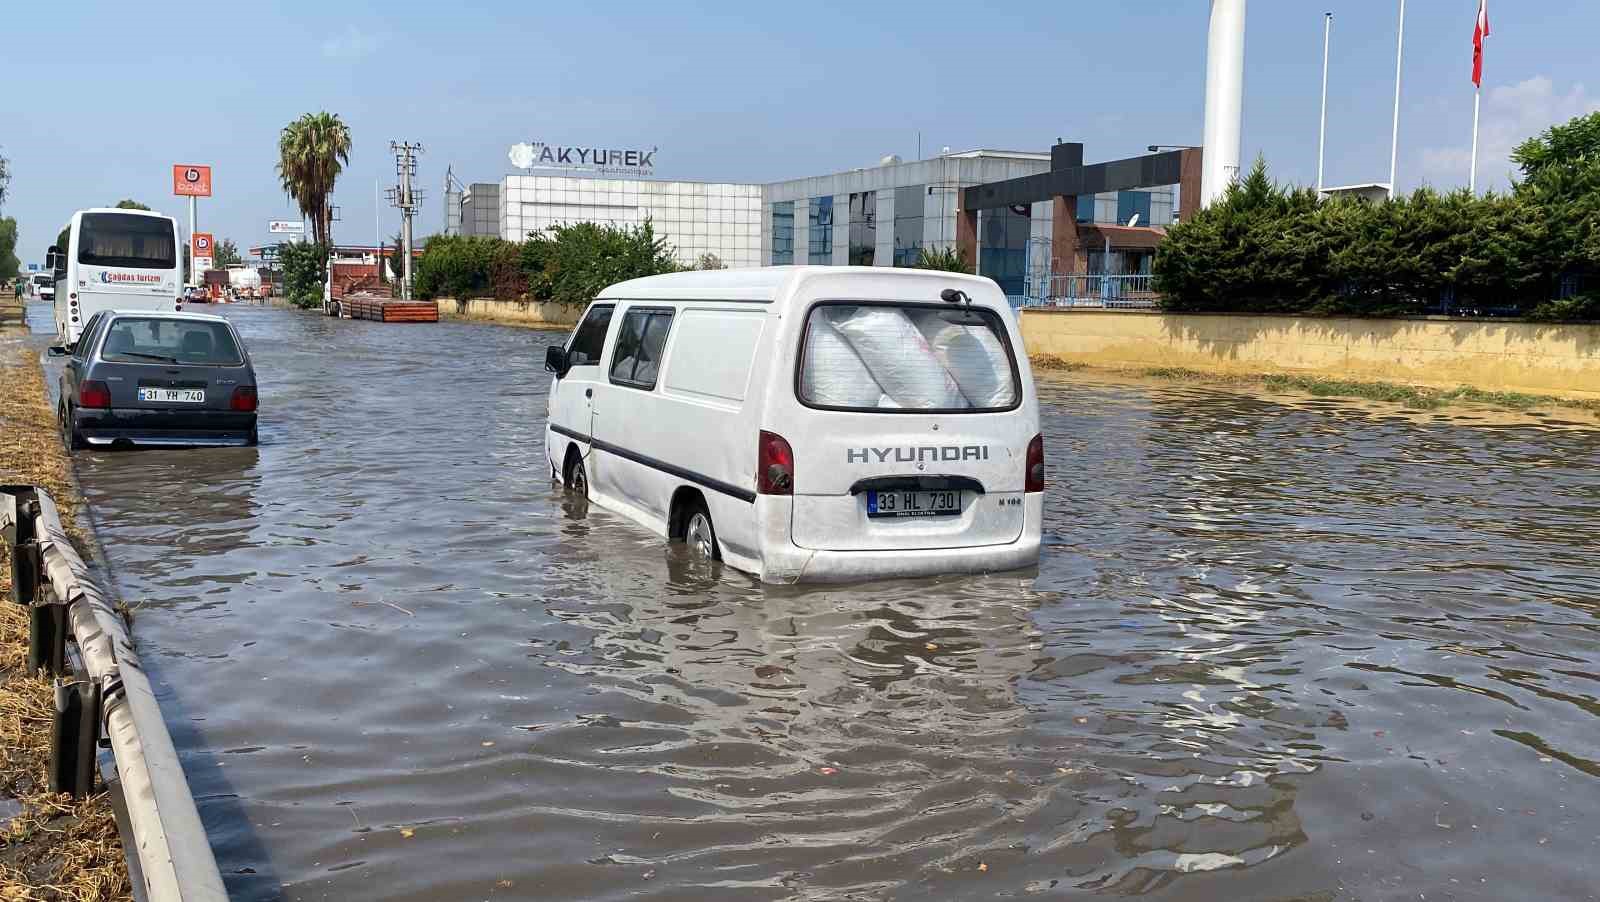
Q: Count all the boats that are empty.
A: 0